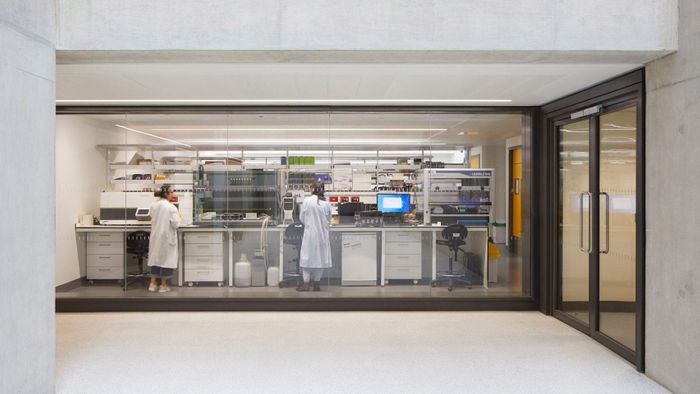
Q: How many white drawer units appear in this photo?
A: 3